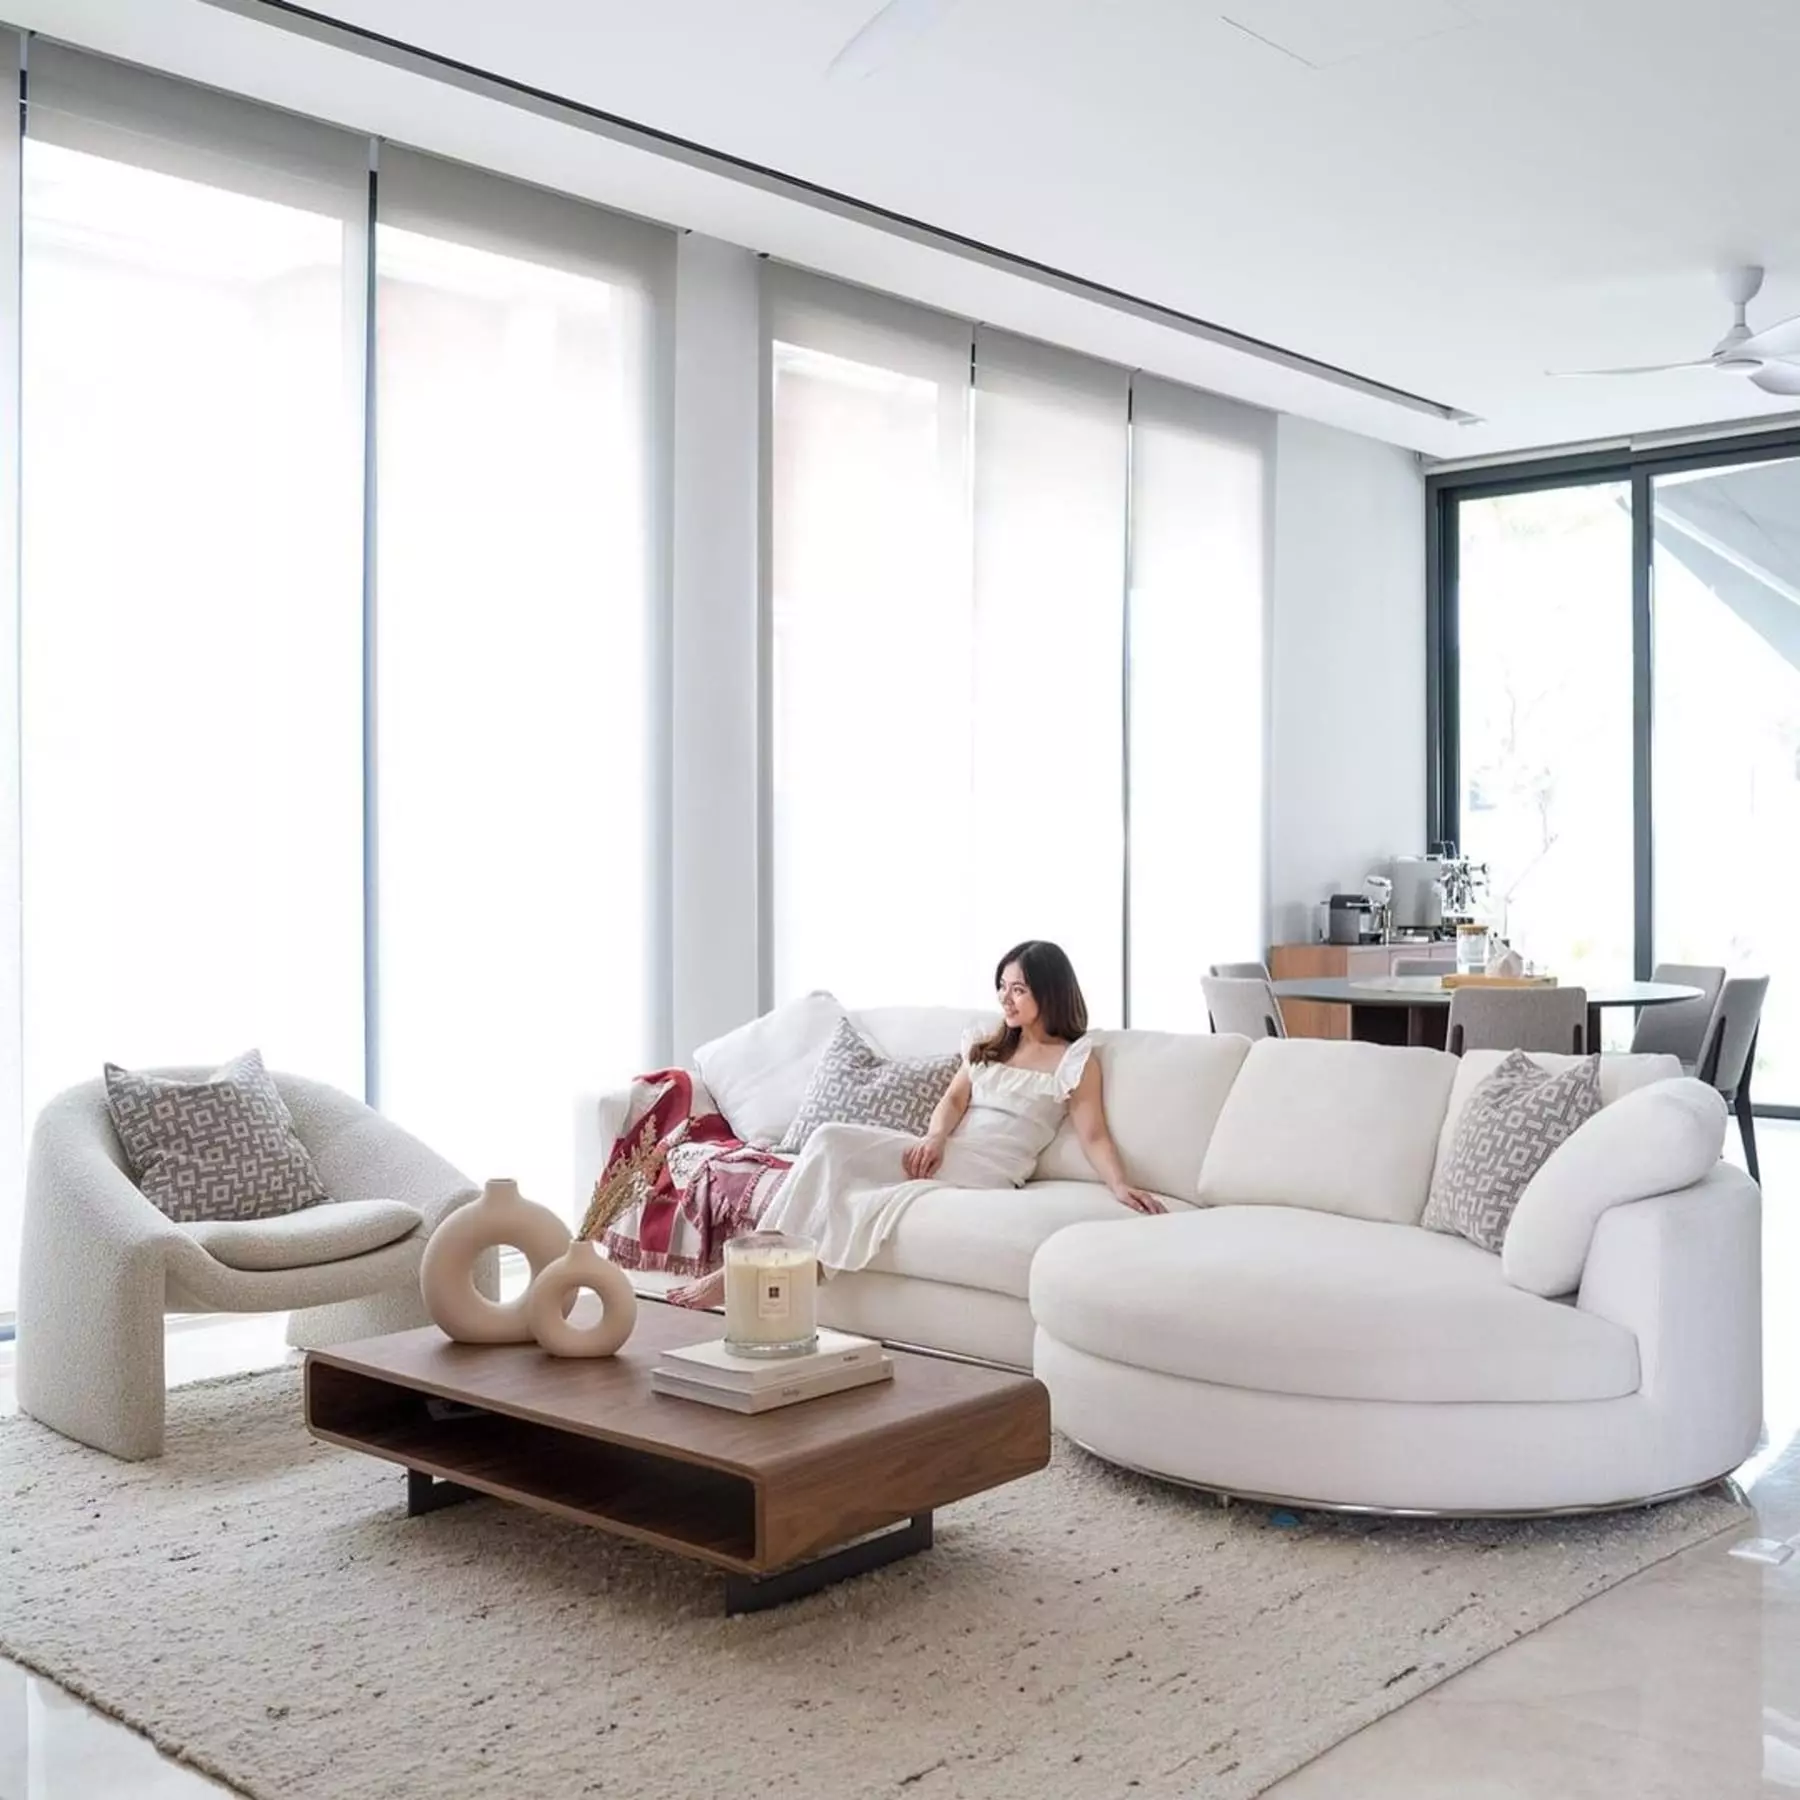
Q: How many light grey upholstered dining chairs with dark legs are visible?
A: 6